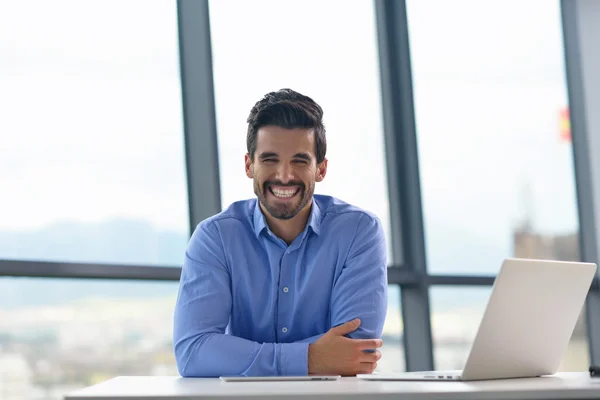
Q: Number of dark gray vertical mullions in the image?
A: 3